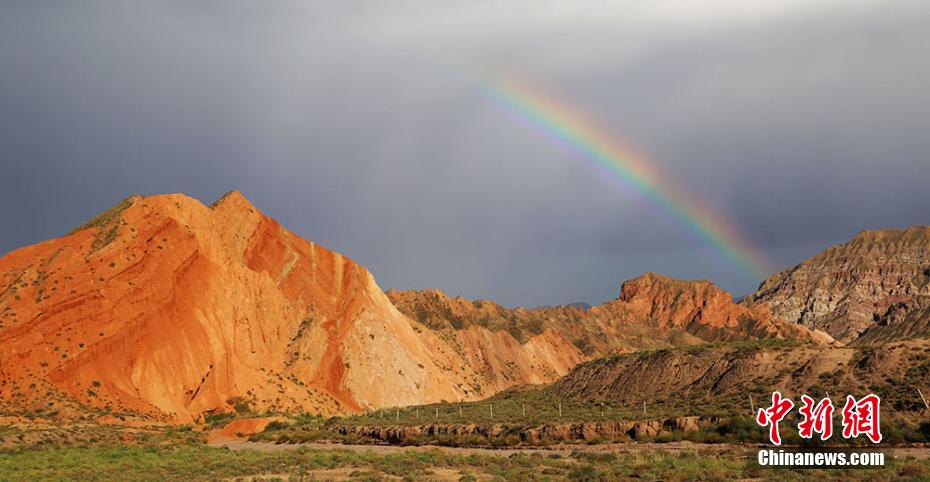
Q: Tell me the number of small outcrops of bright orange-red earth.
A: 1